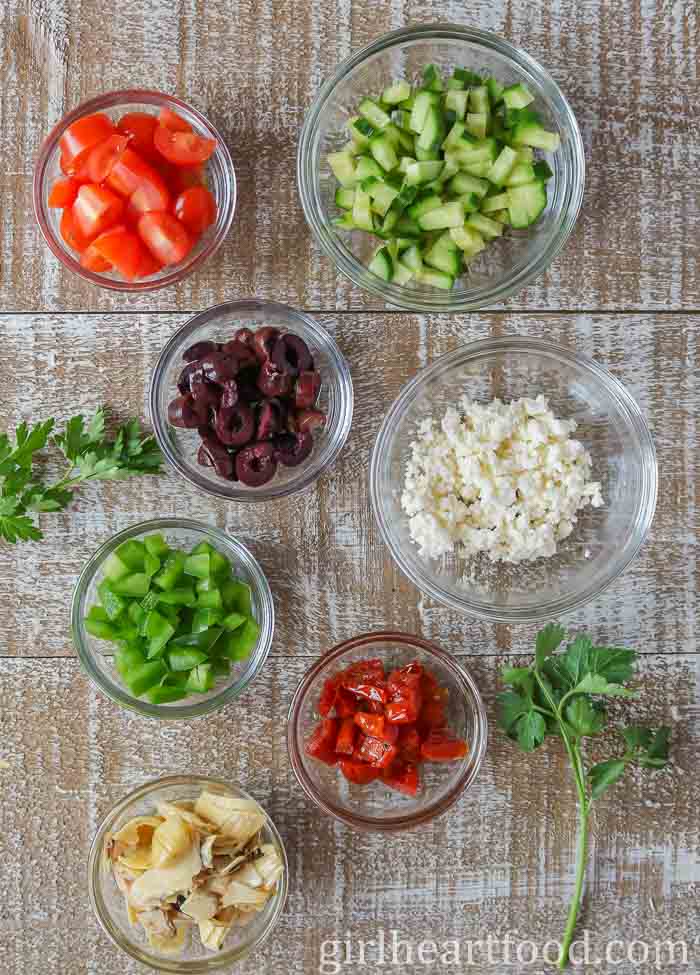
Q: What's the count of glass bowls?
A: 7